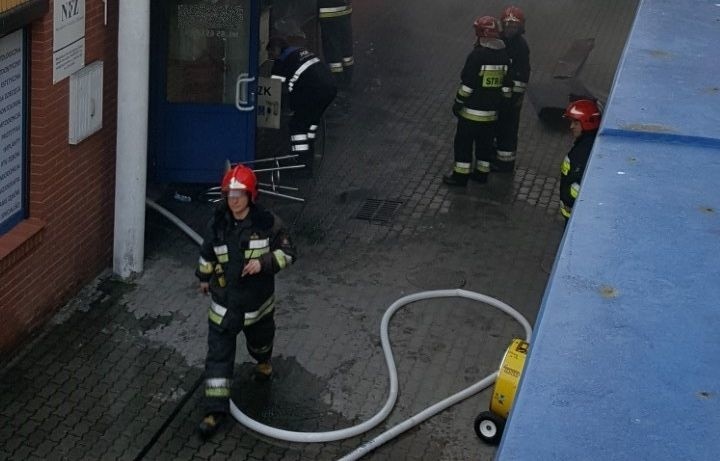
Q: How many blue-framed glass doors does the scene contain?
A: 1